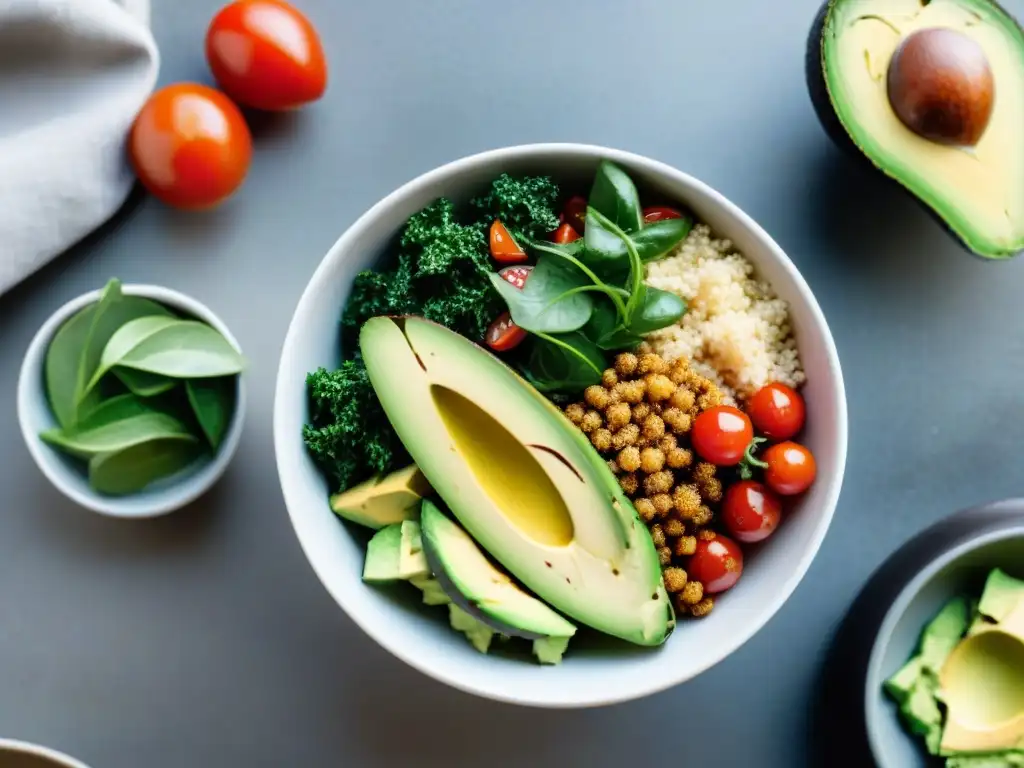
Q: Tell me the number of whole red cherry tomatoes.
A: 7